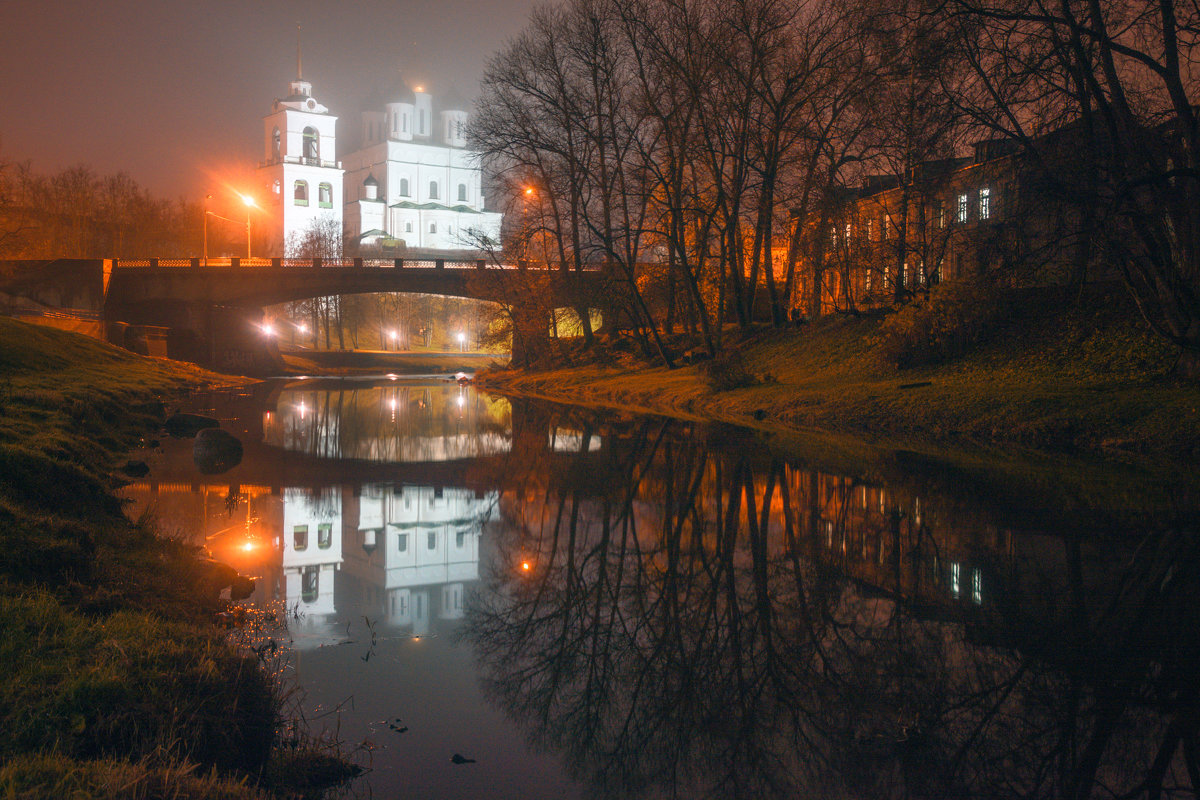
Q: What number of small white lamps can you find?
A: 4